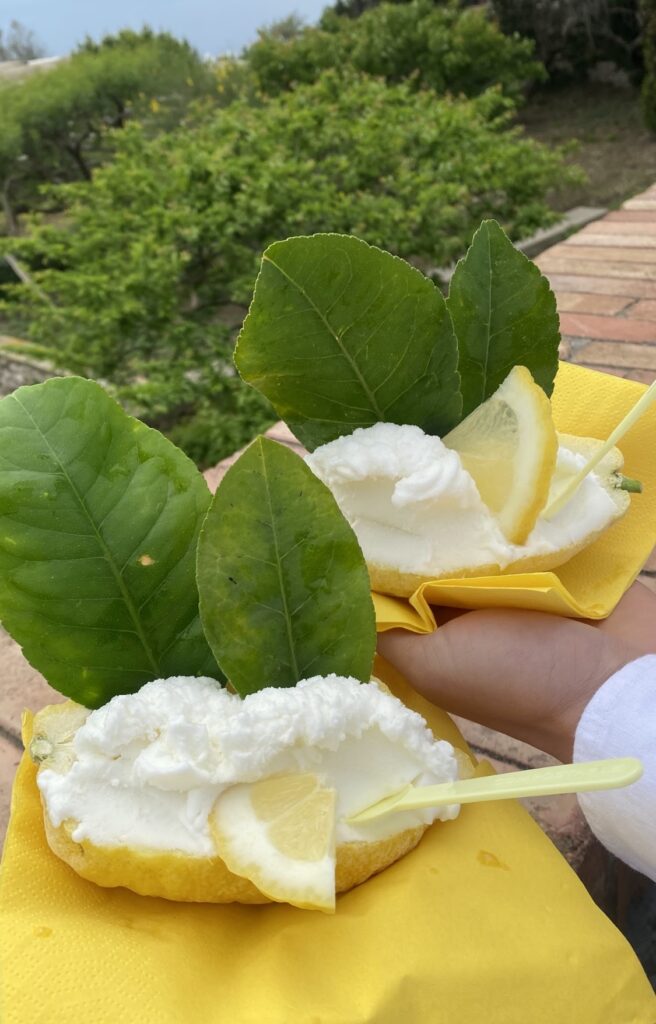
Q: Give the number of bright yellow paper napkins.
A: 2